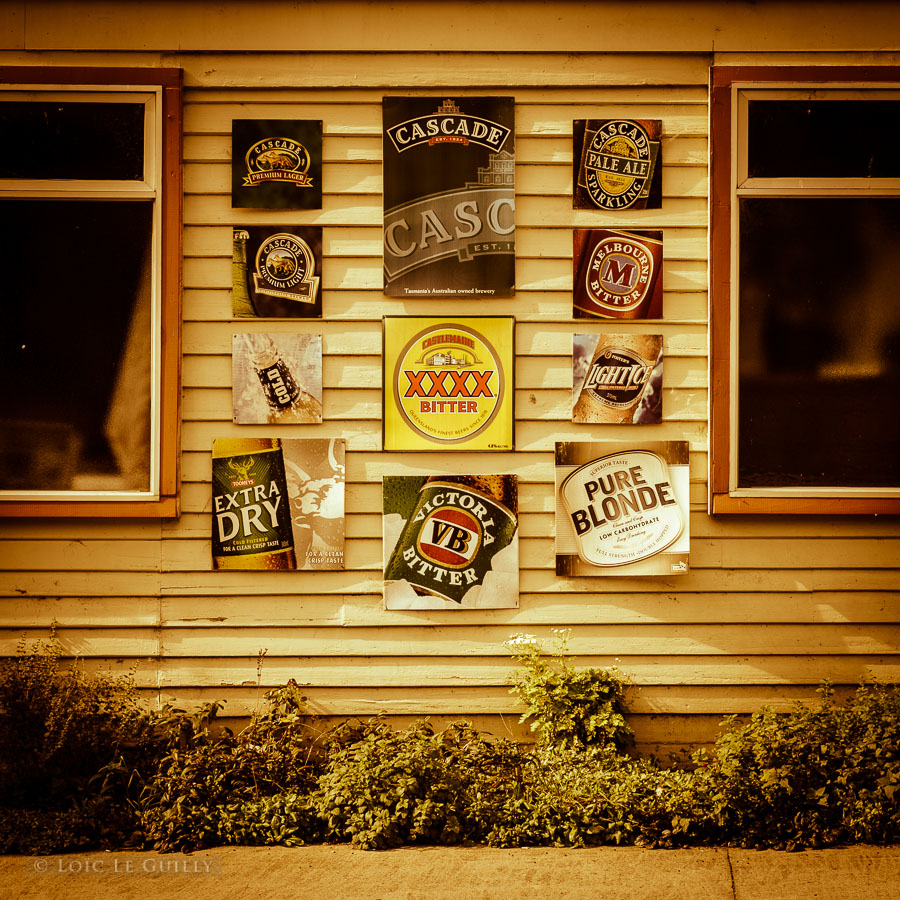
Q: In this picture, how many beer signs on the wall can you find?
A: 11